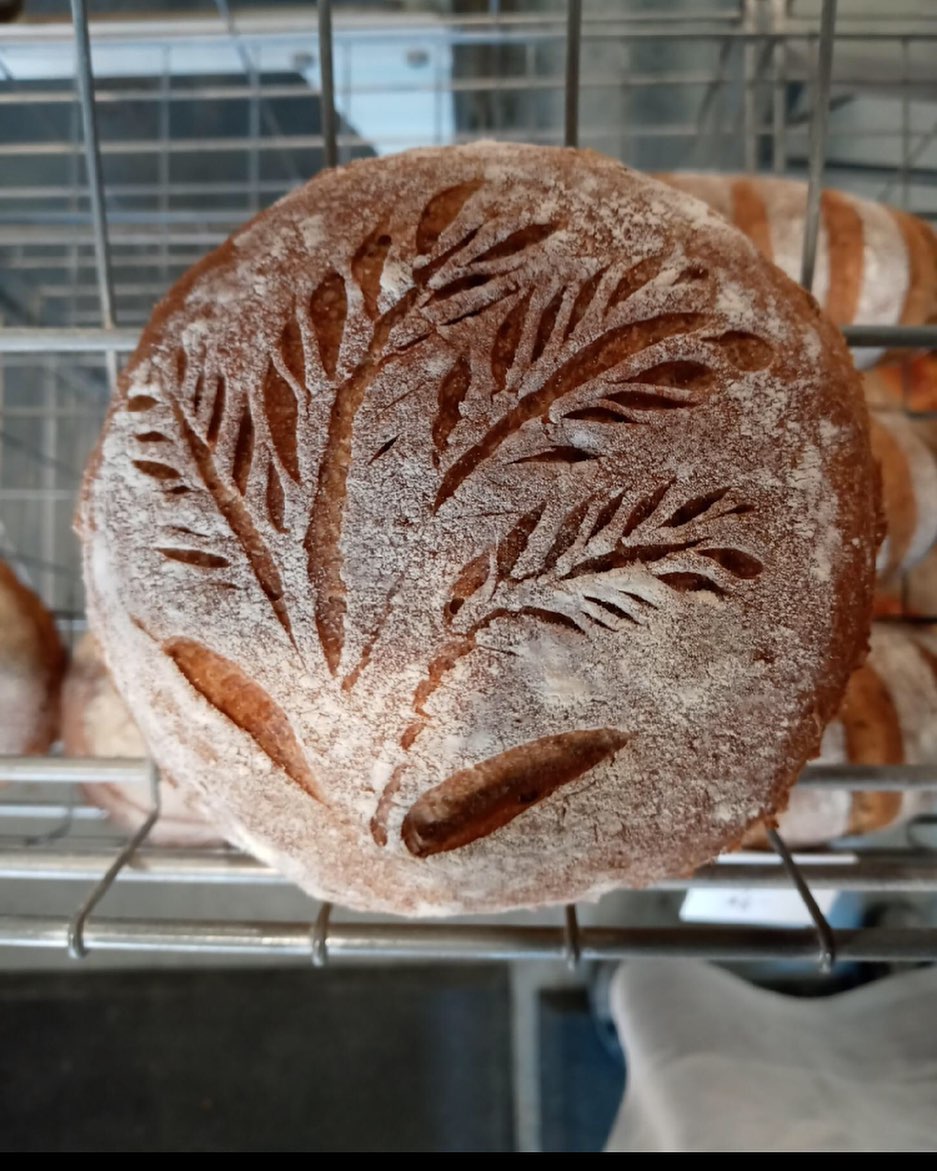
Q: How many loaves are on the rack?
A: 6